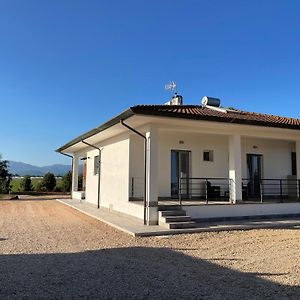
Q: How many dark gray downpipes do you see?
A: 3